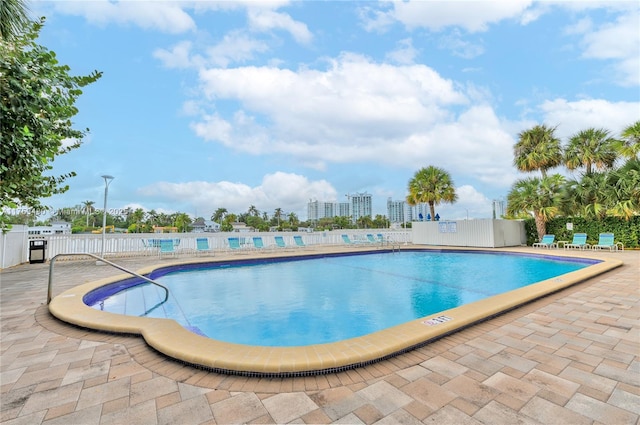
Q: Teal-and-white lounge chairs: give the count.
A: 12